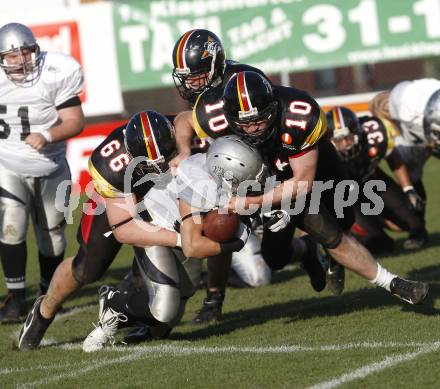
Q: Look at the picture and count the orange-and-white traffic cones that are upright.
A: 0